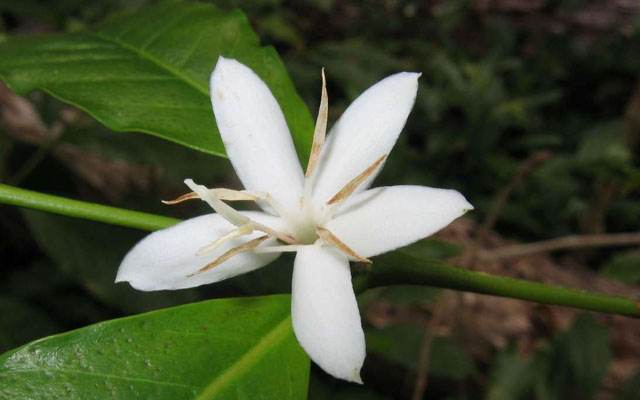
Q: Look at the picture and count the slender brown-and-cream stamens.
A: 5